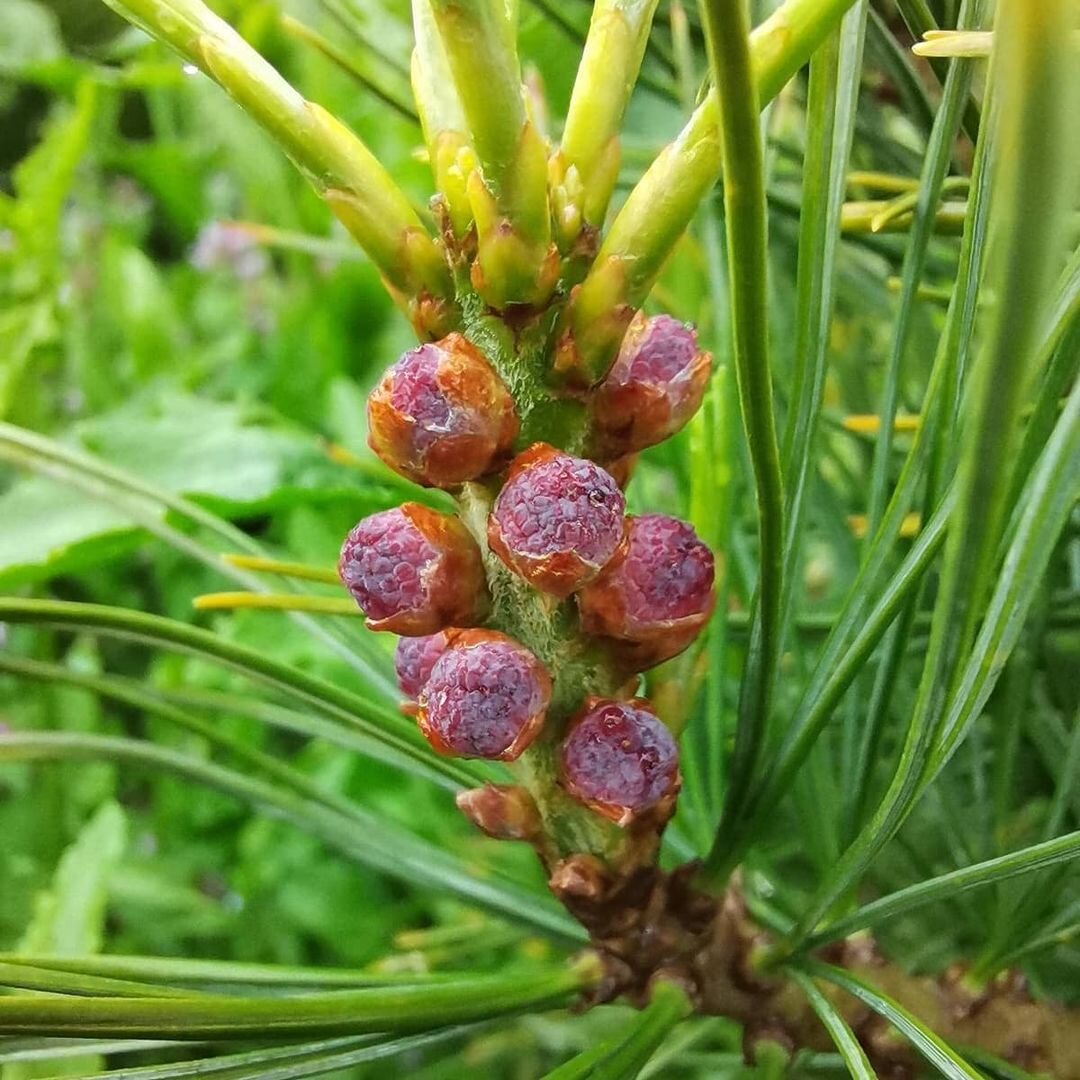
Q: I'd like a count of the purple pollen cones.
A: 8